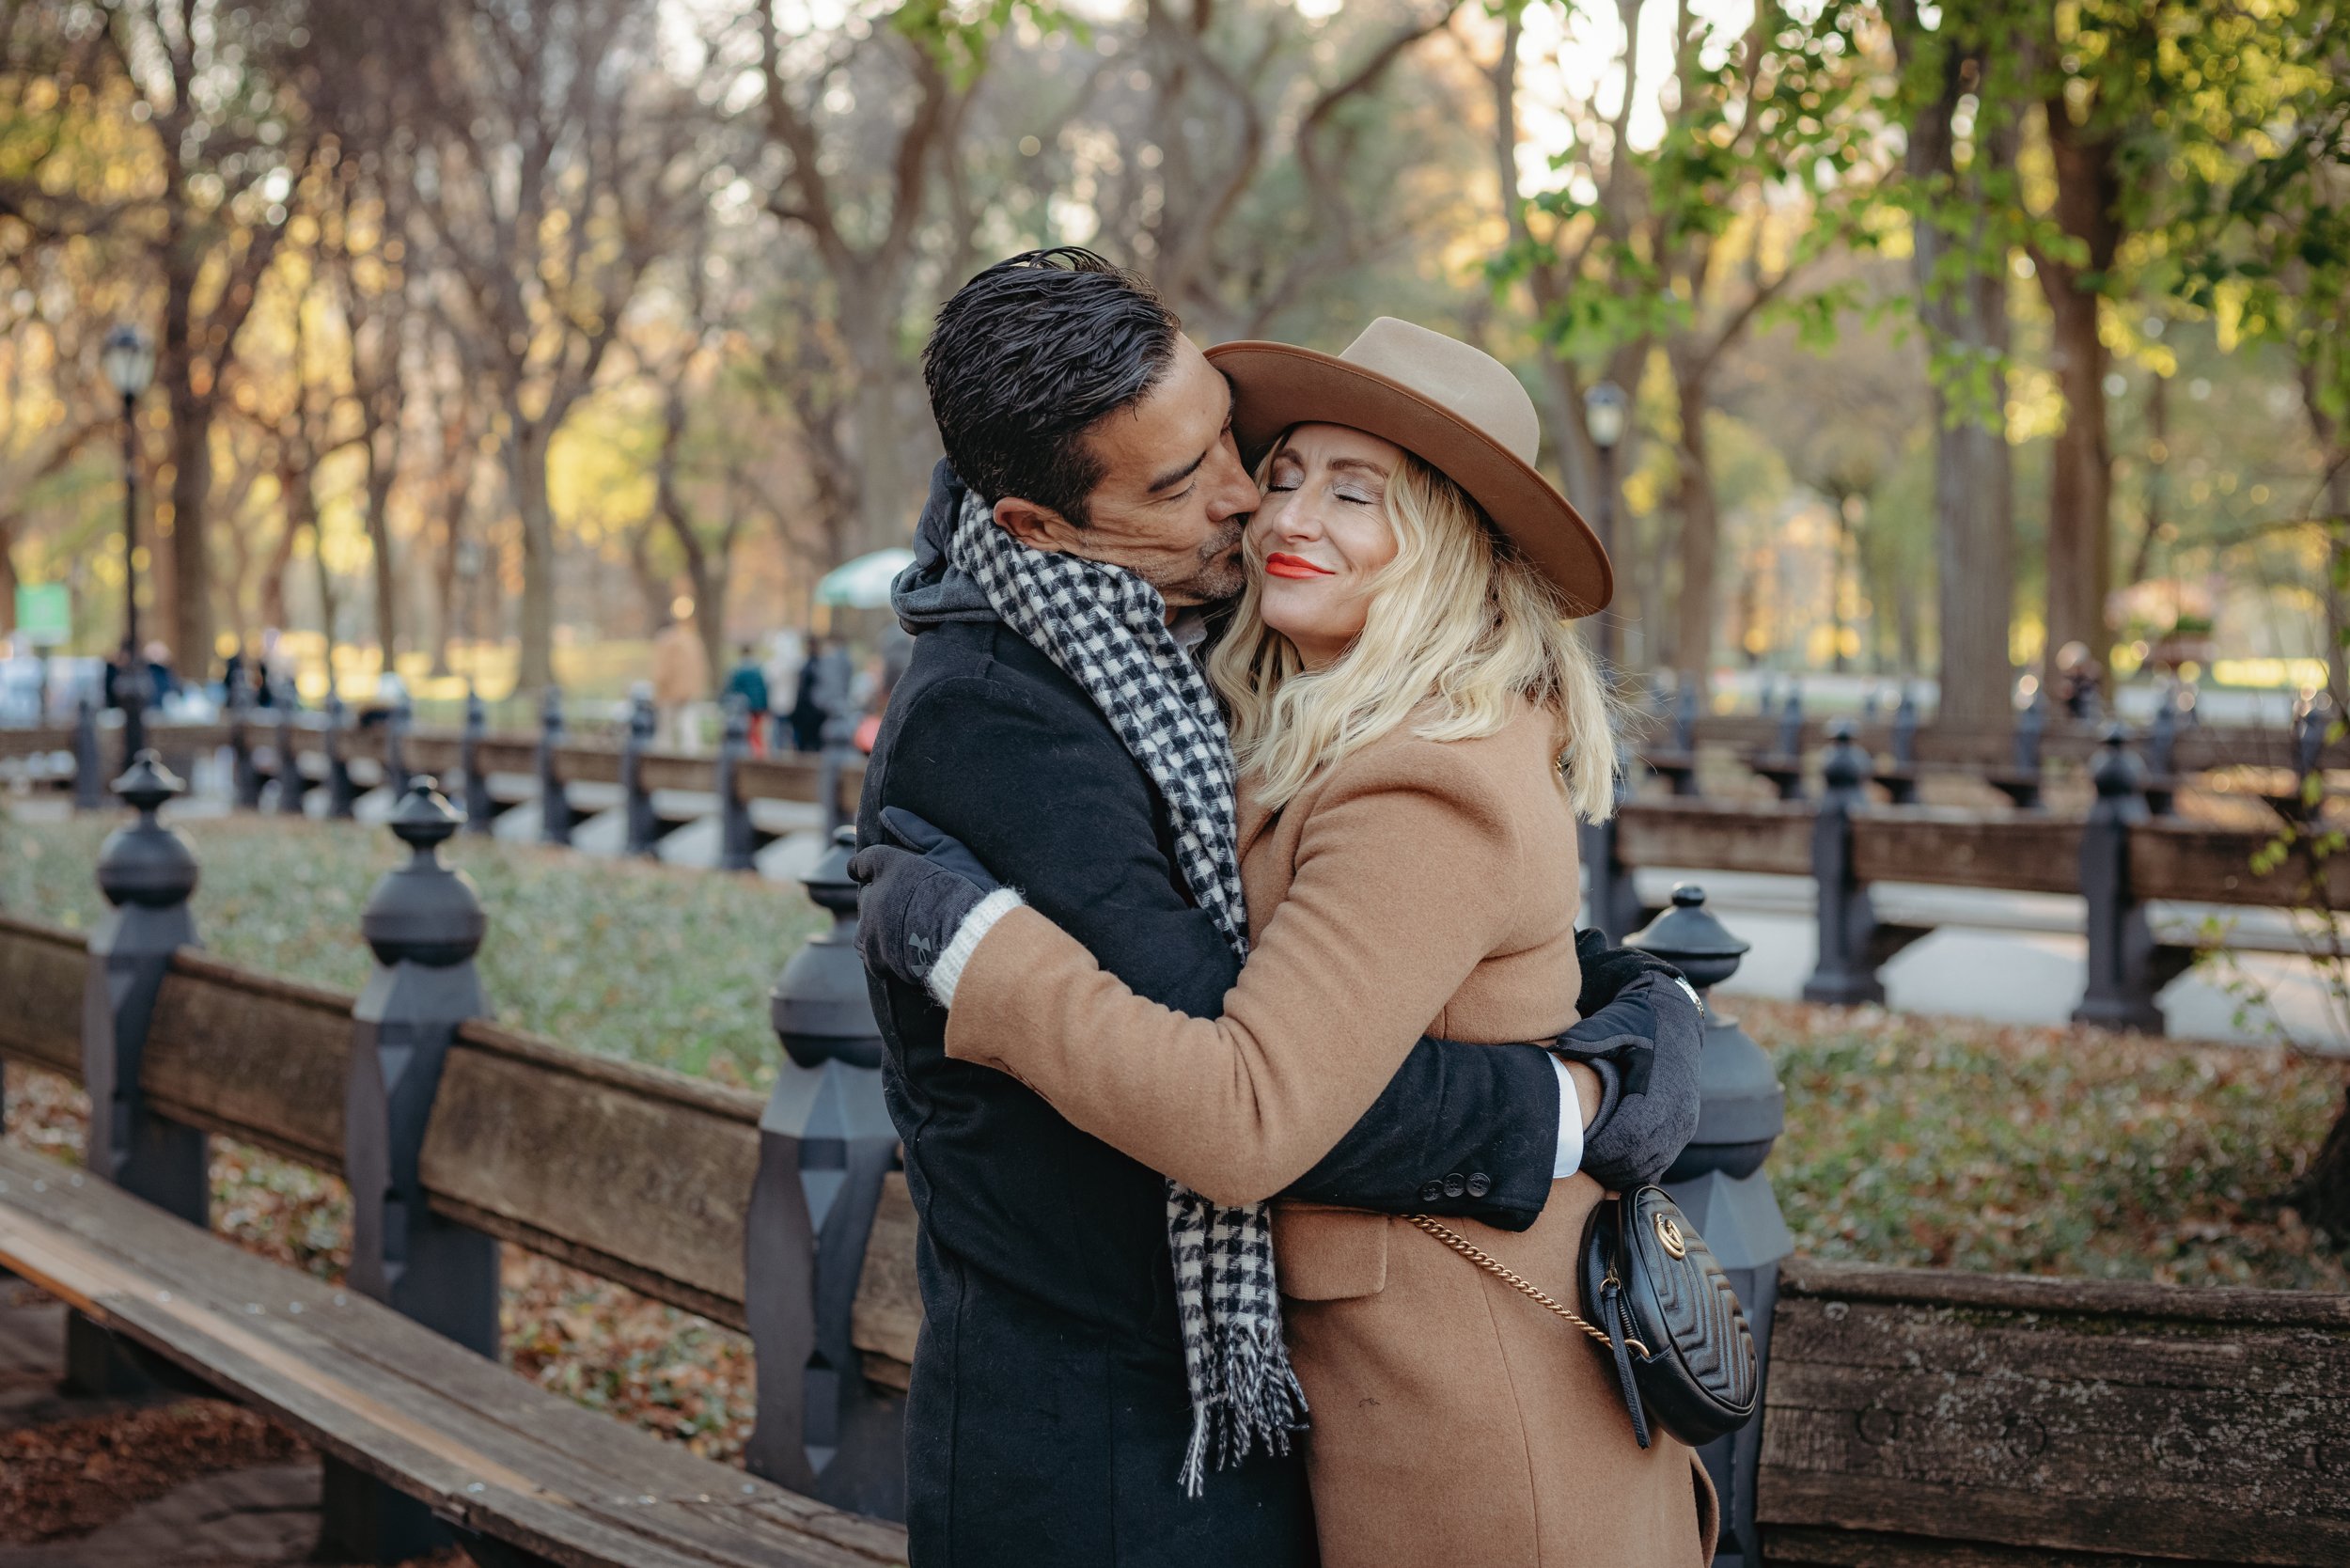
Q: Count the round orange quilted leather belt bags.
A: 0